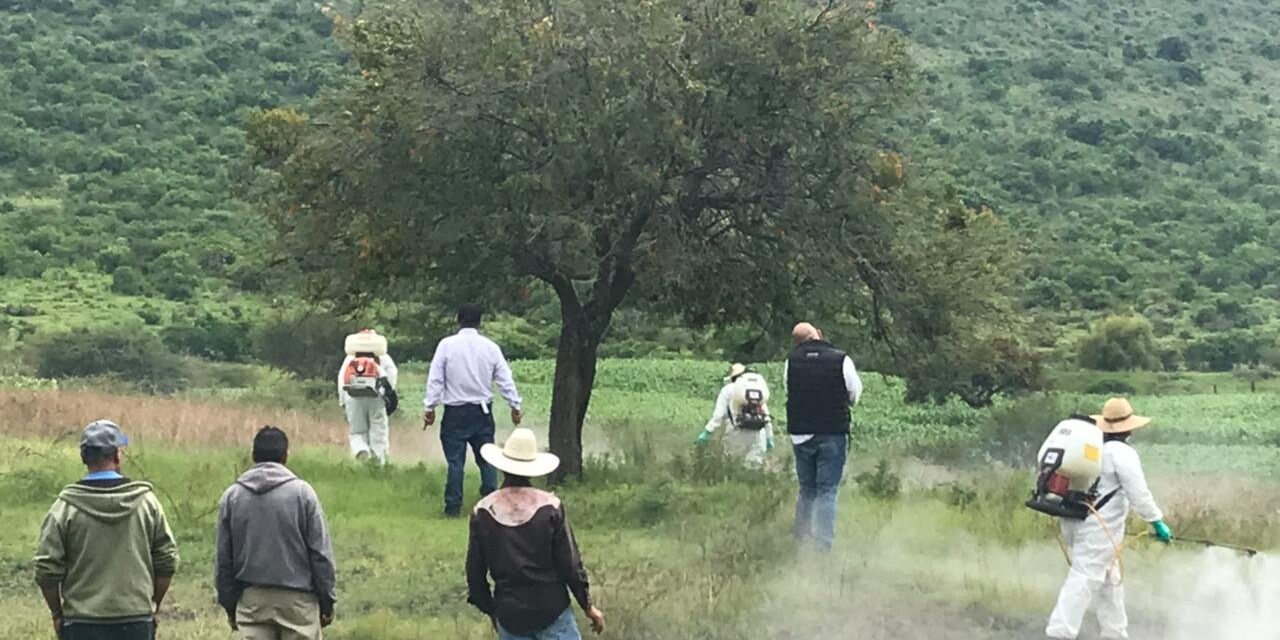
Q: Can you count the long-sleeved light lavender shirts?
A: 1